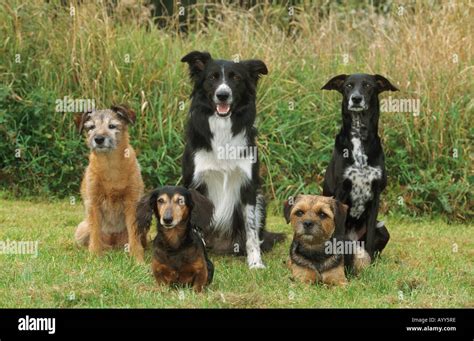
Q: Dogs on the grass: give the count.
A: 5